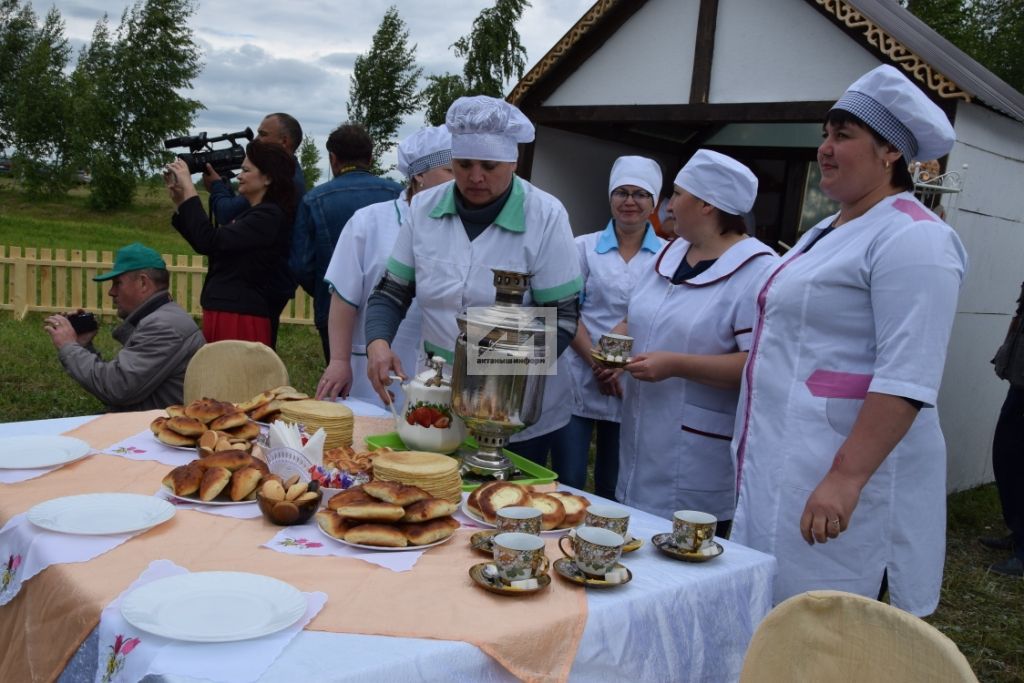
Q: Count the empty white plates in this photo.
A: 3